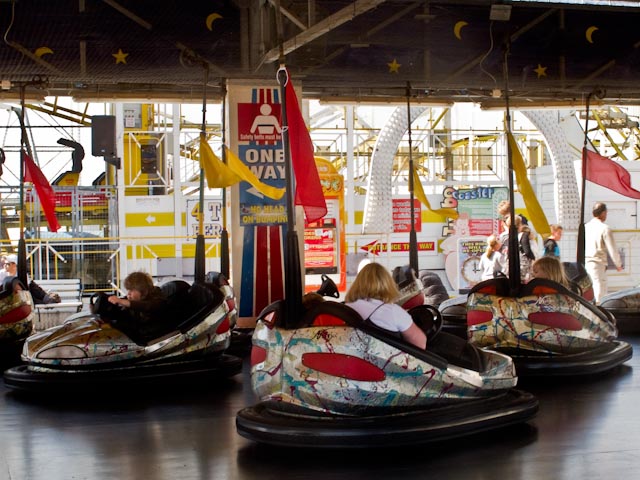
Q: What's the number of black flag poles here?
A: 7